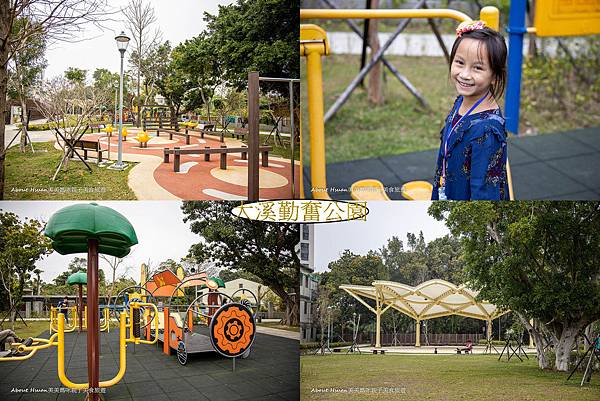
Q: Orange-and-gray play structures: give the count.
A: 1